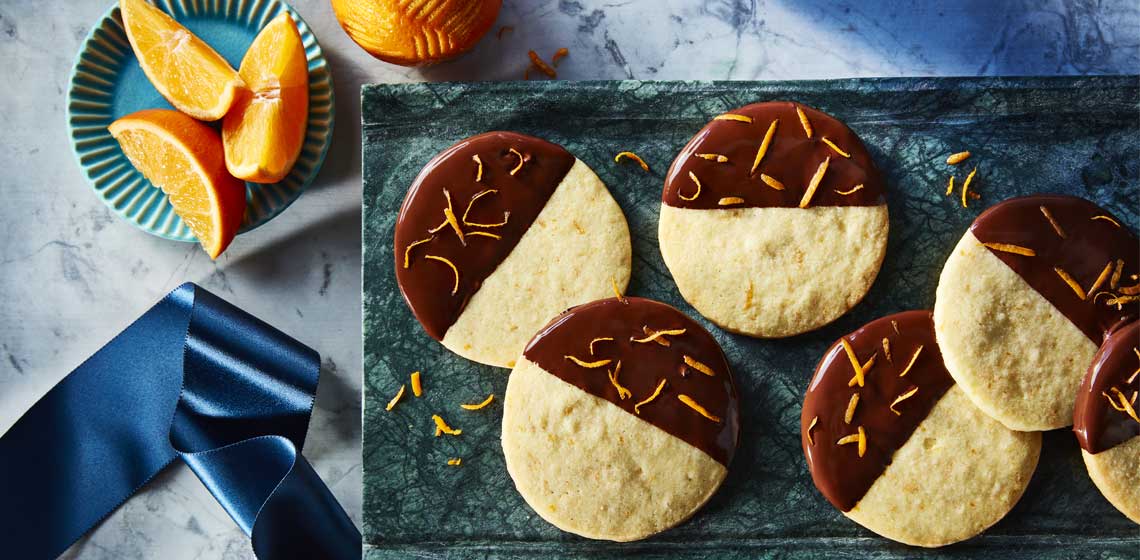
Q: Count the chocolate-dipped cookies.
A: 6